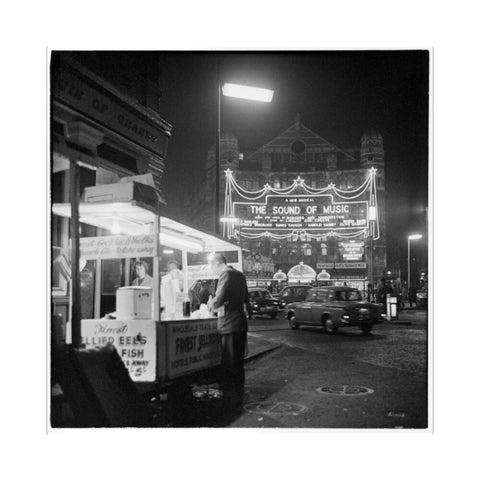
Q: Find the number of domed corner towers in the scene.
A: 2